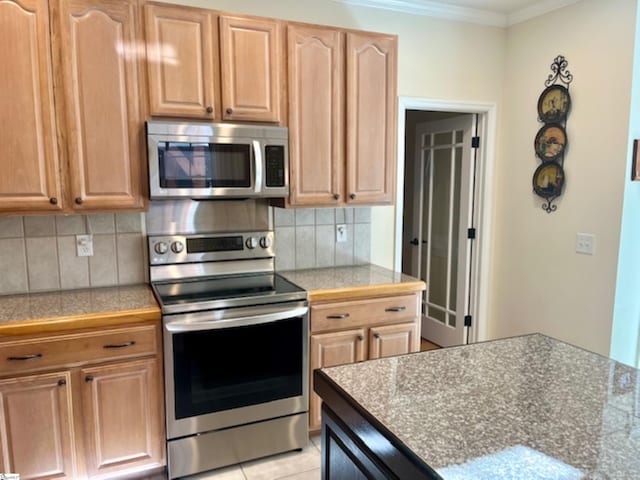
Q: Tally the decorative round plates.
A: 3